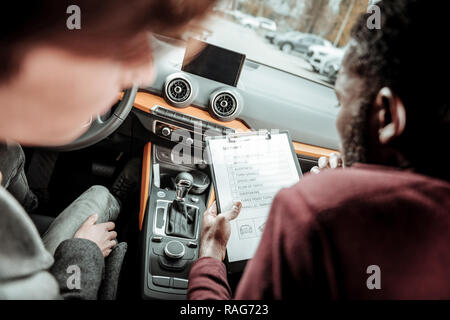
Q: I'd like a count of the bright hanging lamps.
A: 0